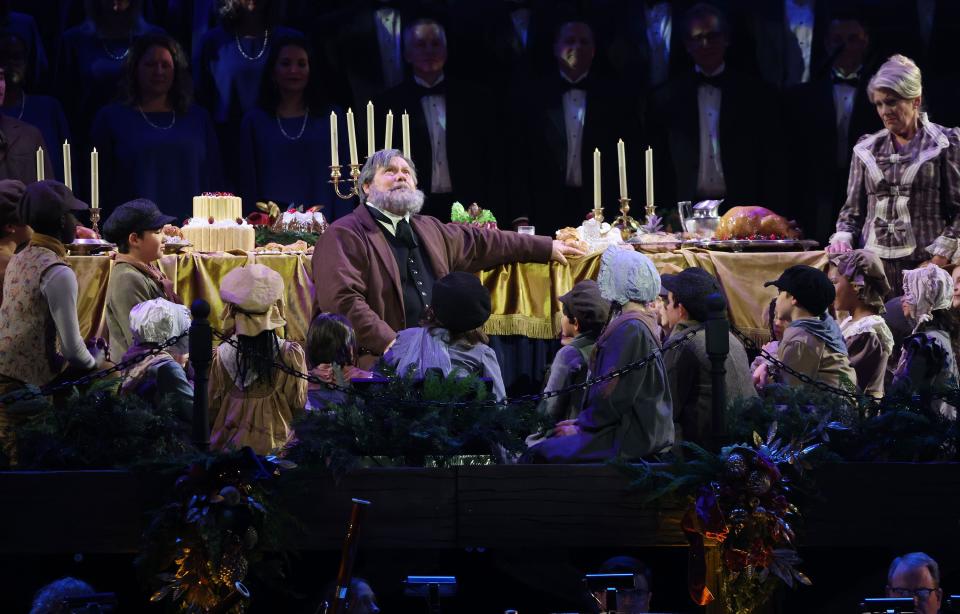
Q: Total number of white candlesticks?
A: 11